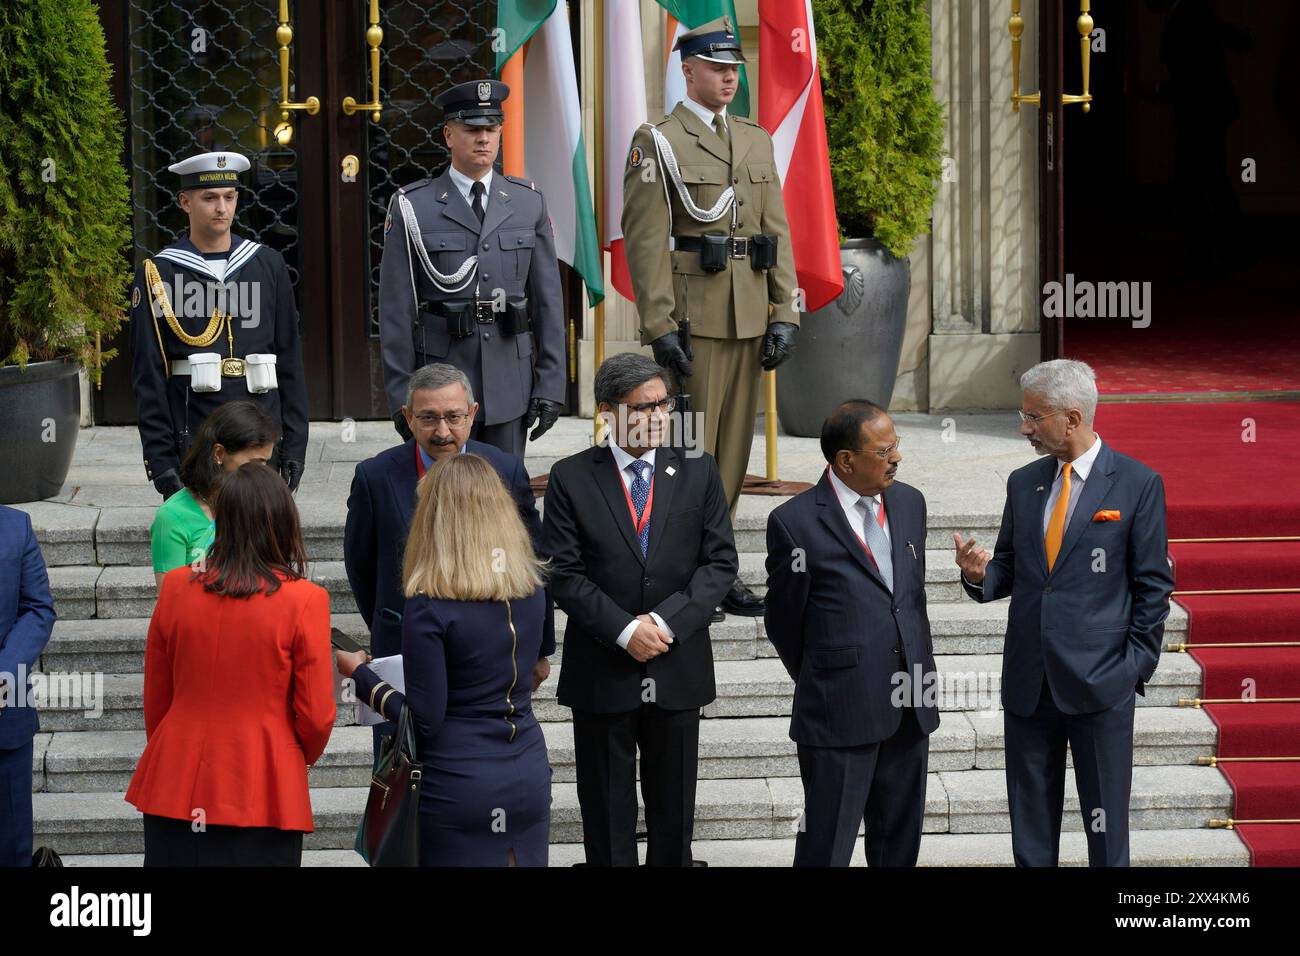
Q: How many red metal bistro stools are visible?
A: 0